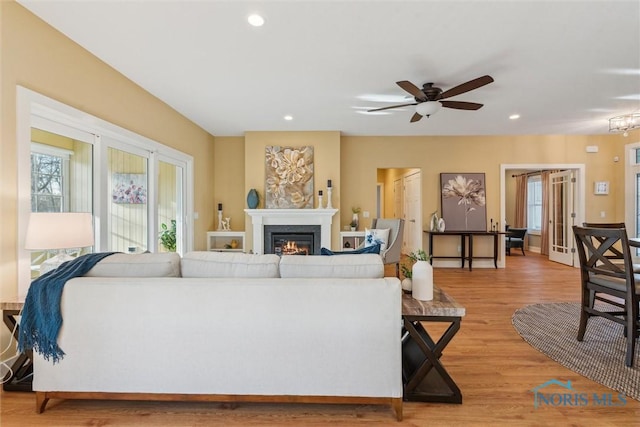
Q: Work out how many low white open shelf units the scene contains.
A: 2